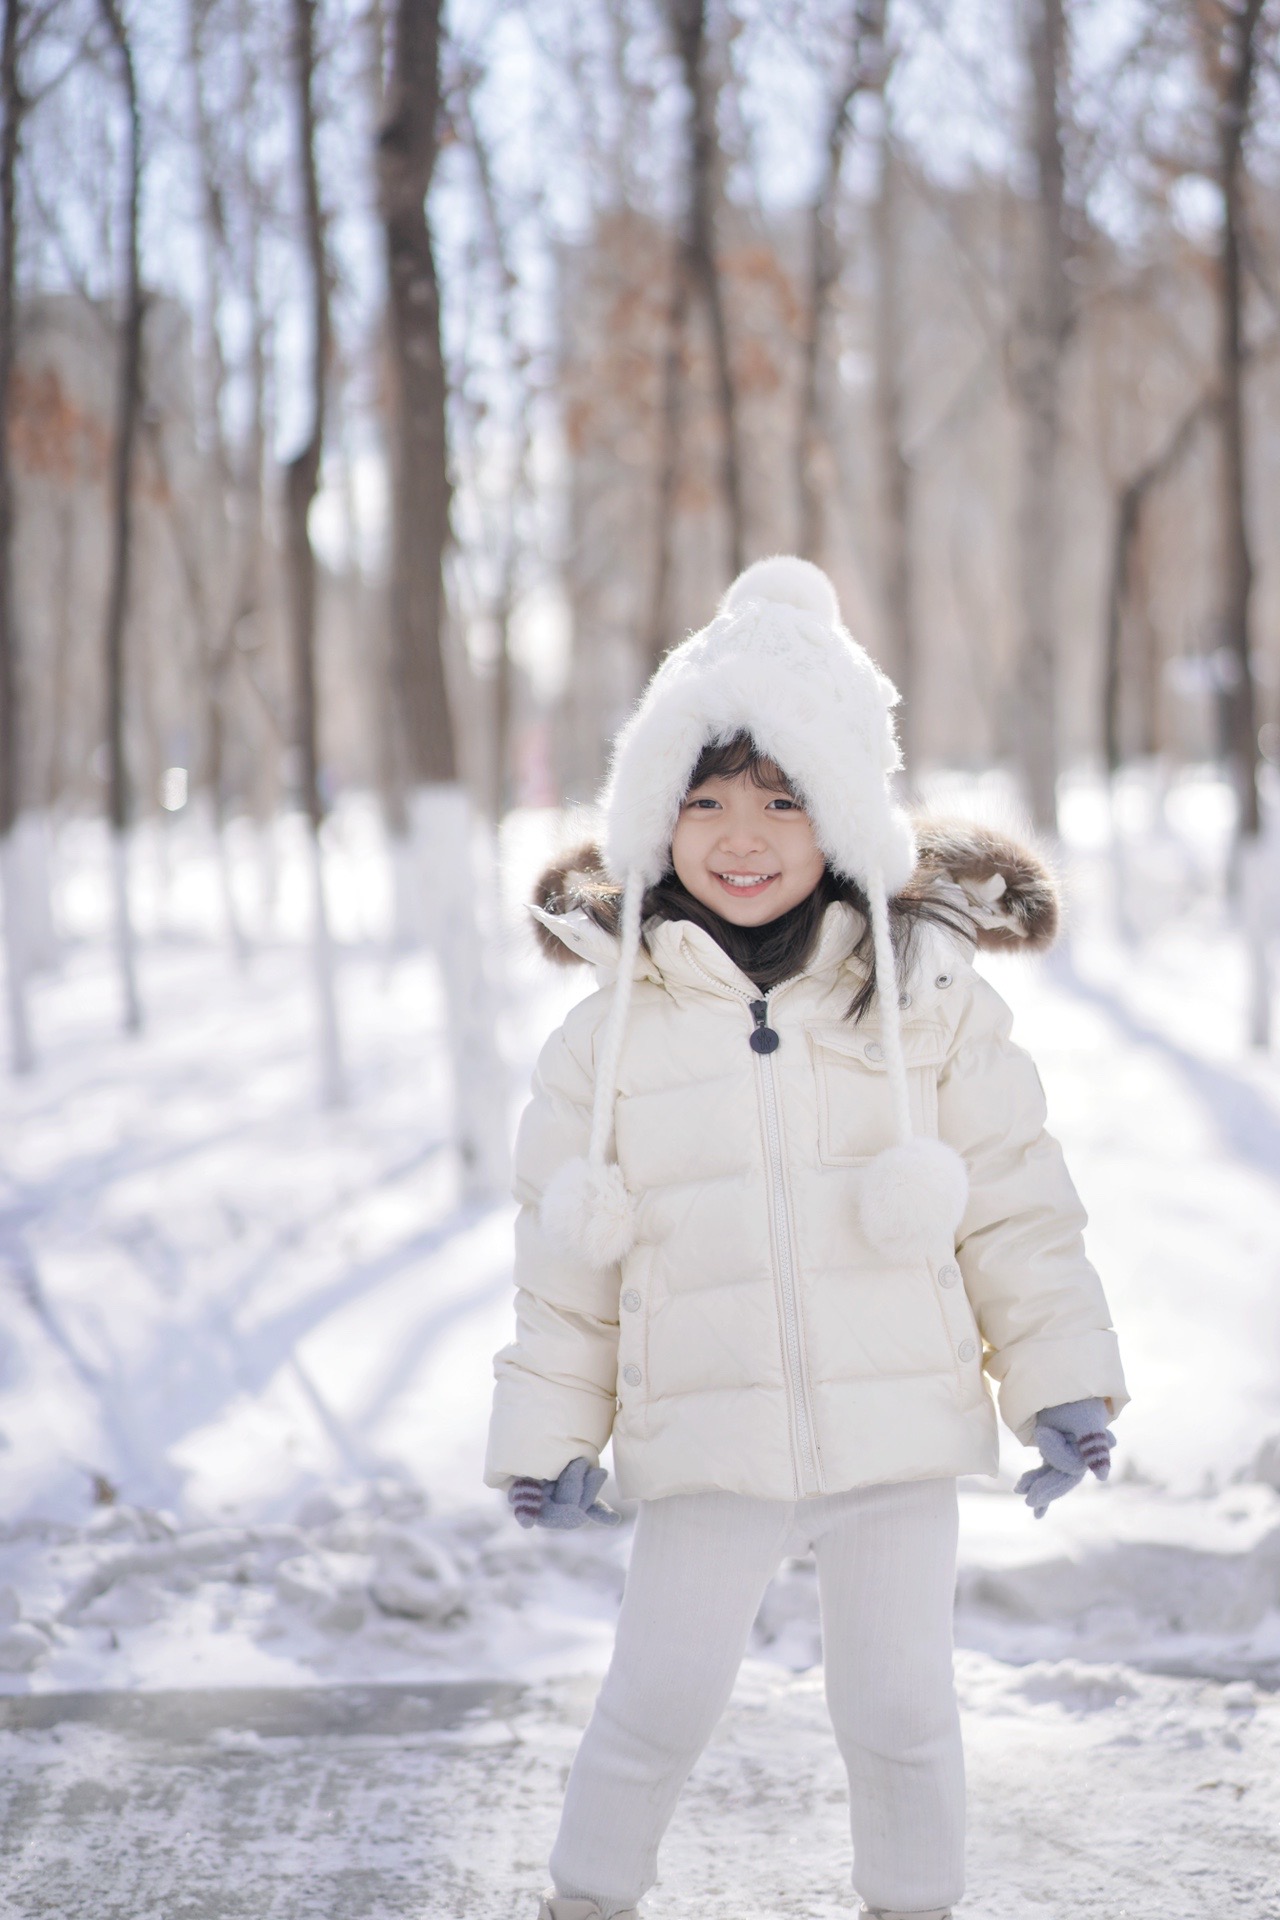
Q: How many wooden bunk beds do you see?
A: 0